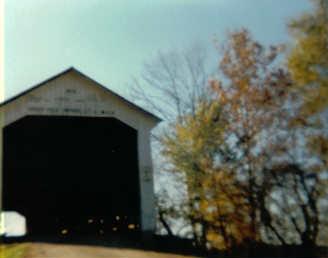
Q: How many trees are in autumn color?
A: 3